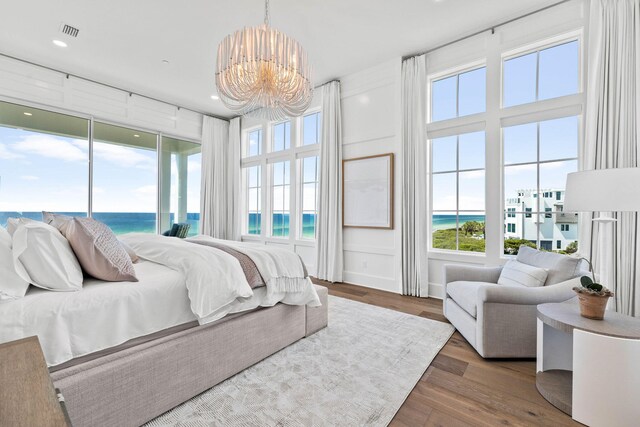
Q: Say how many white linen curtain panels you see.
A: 5